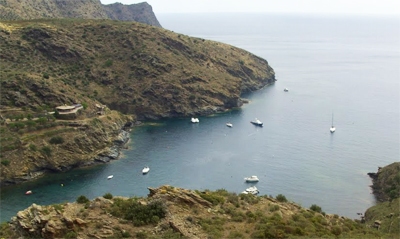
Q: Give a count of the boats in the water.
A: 10